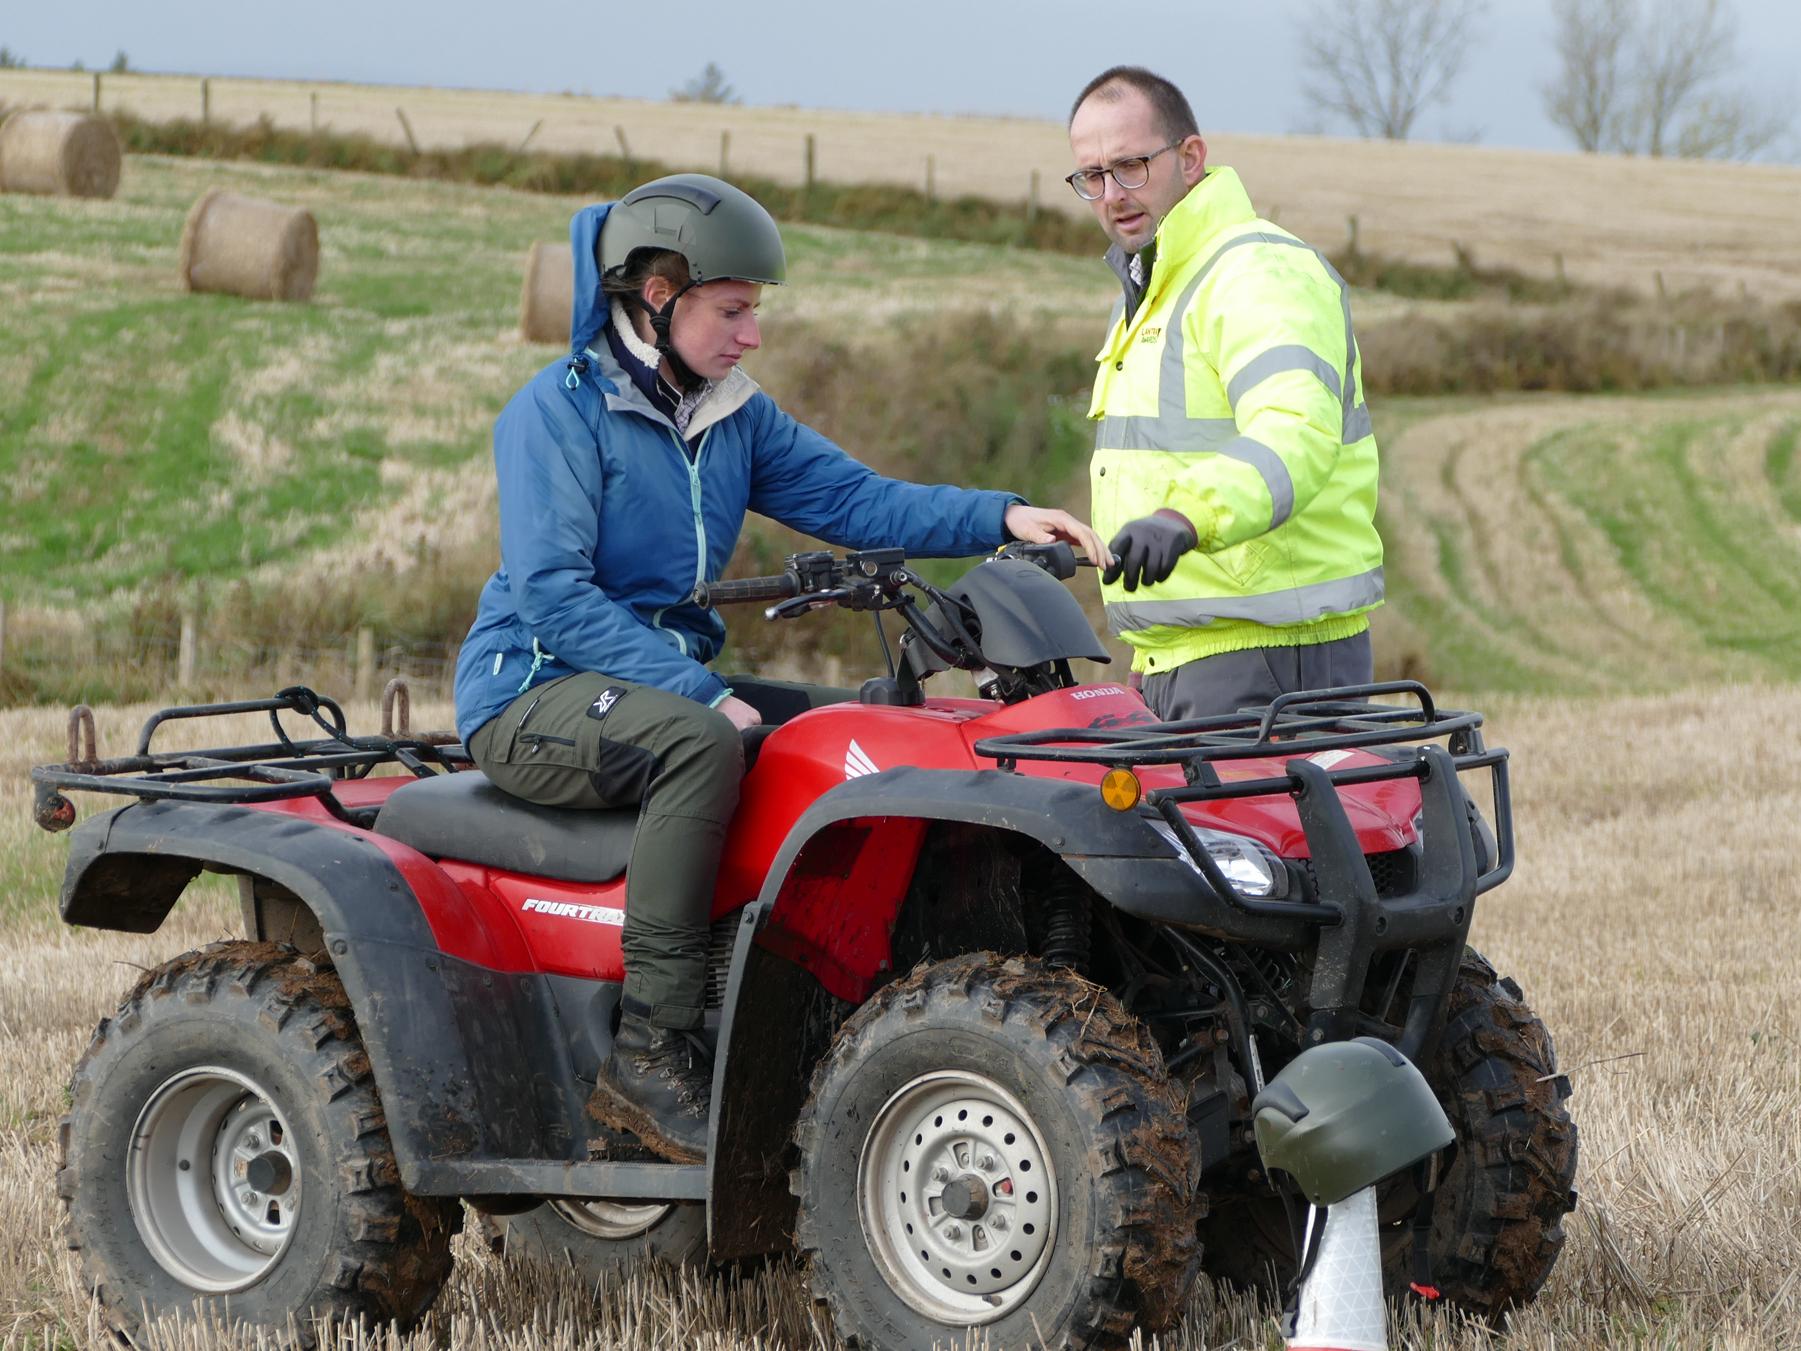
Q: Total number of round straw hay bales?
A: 3